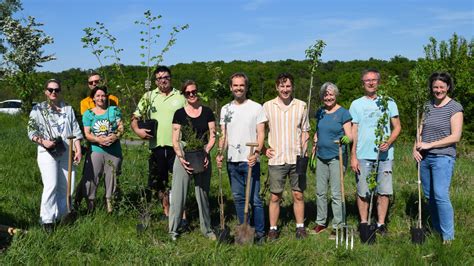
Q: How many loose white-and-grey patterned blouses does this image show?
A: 1